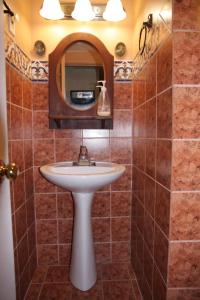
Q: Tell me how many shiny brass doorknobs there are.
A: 1